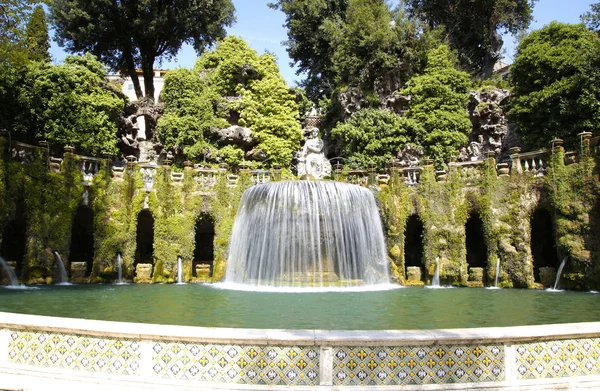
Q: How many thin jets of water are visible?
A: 7